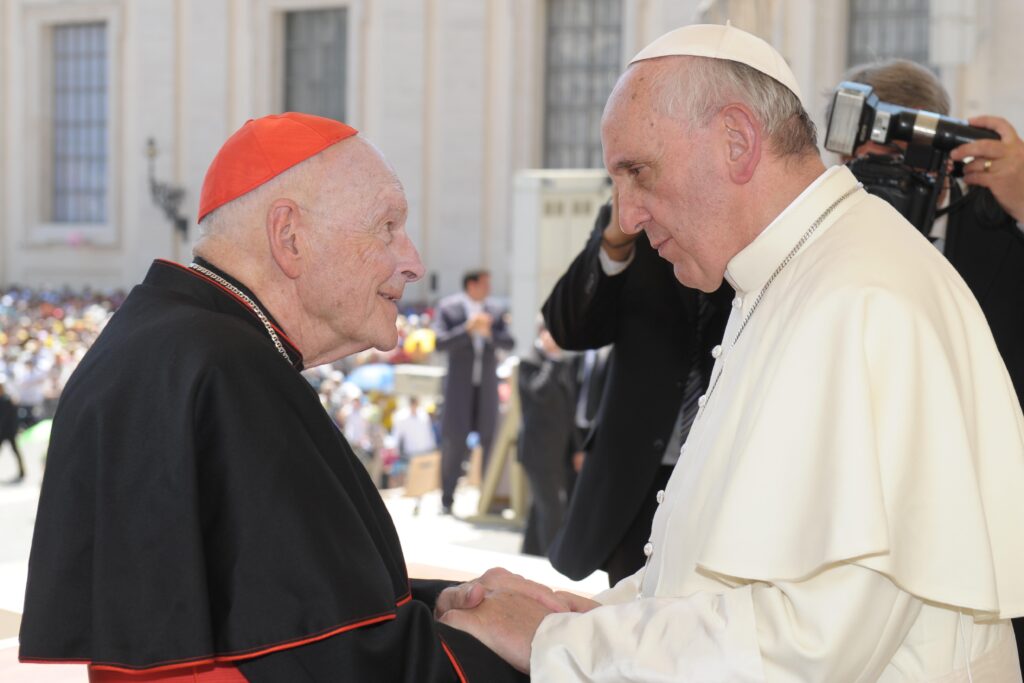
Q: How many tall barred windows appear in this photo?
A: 4